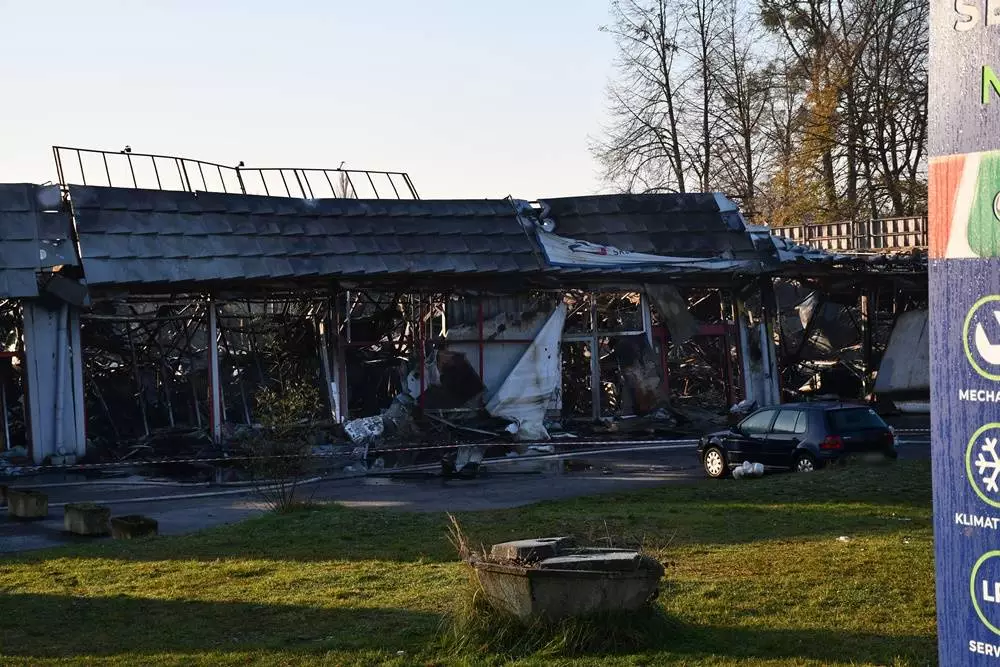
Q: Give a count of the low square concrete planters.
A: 3